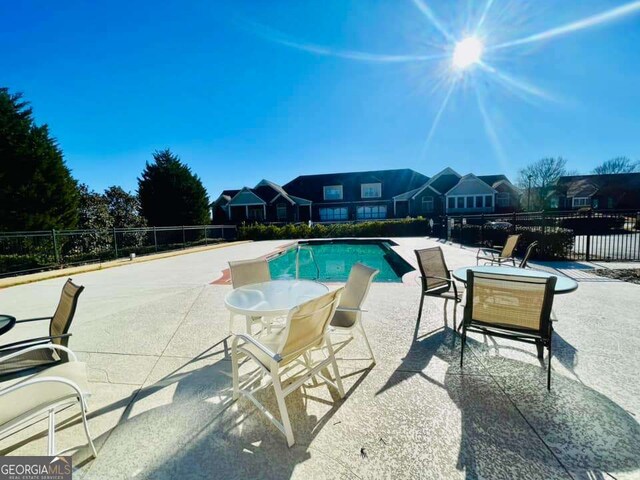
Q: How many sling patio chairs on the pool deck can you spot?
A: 9